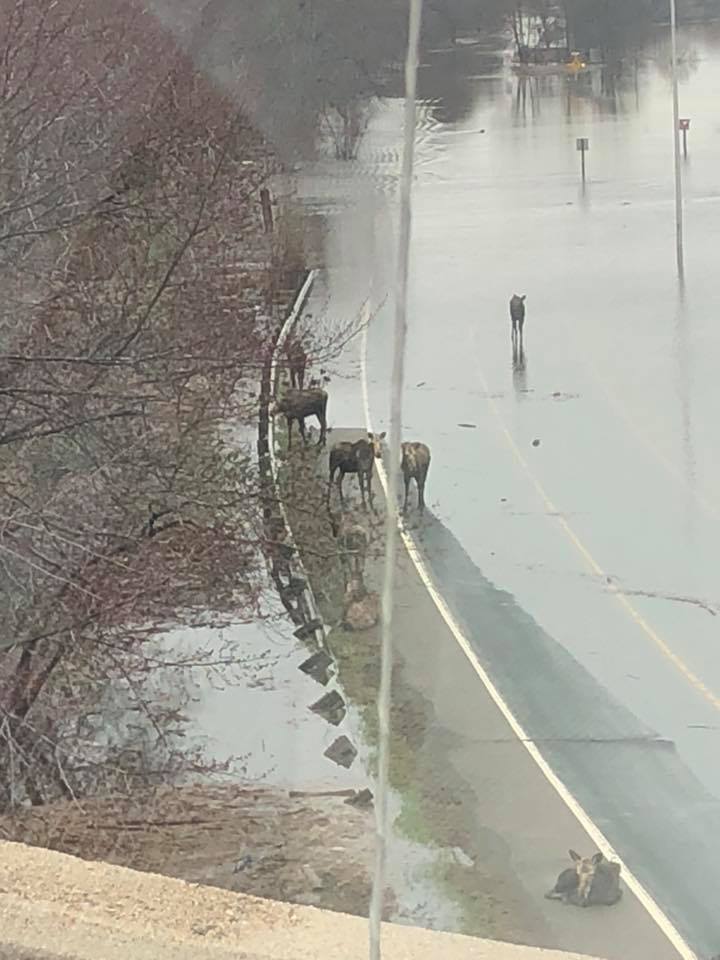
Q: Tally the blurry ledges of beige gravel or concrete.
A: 1